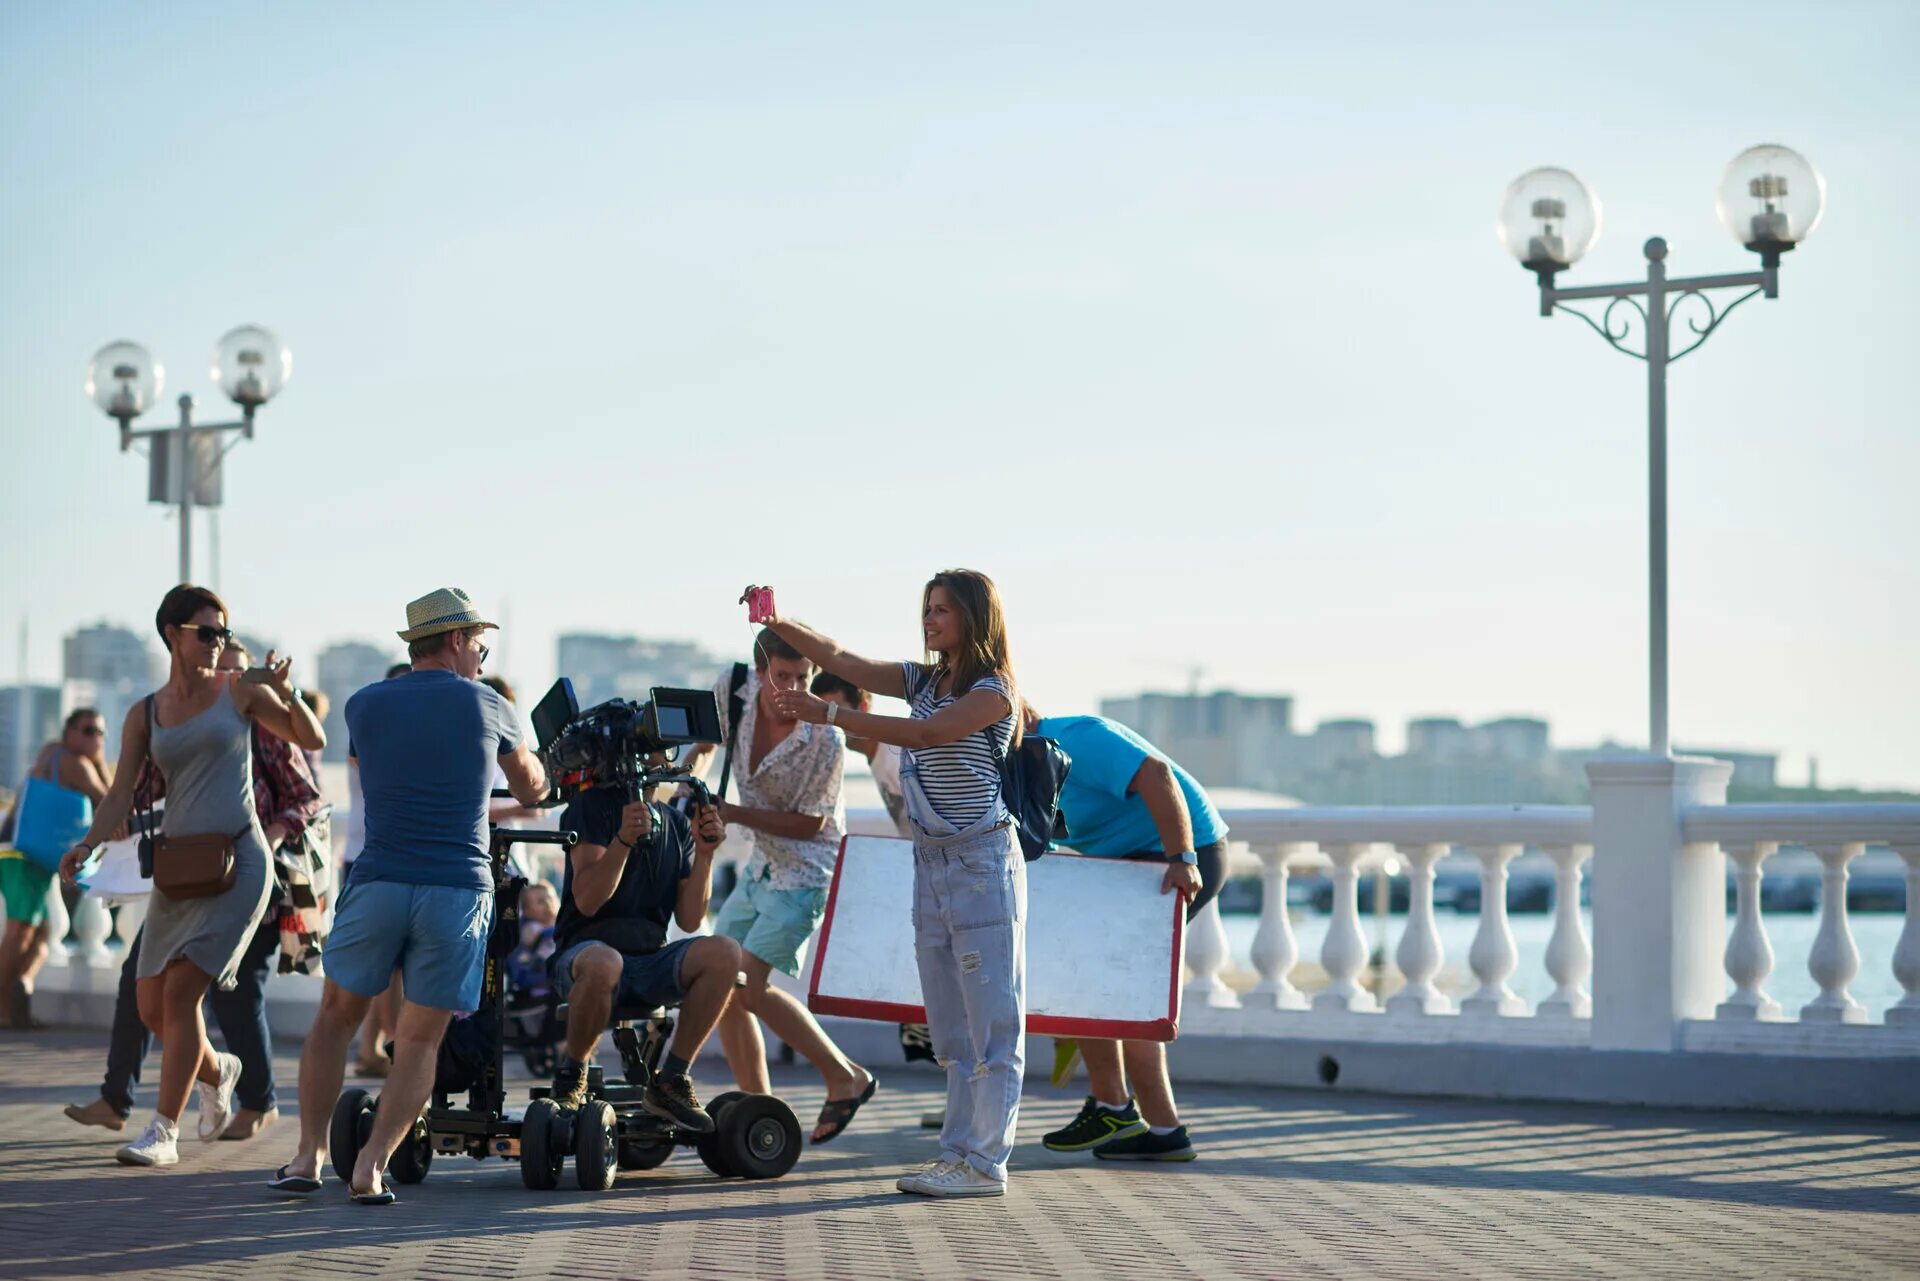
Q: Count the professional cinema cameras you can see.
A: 1